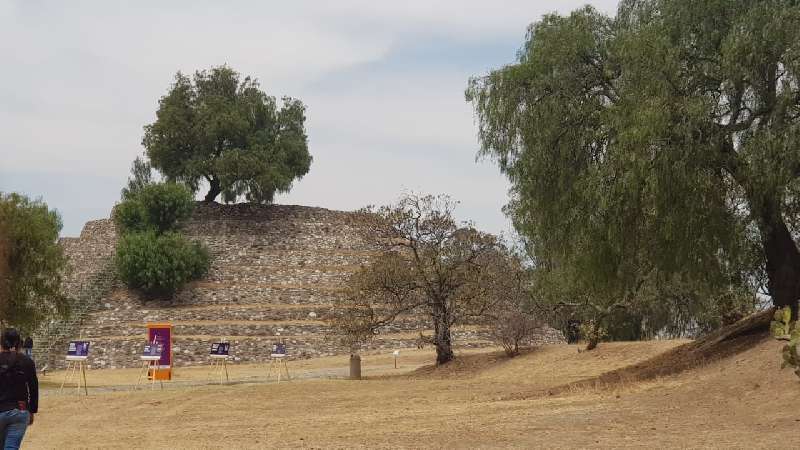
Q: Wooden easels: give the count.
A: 4